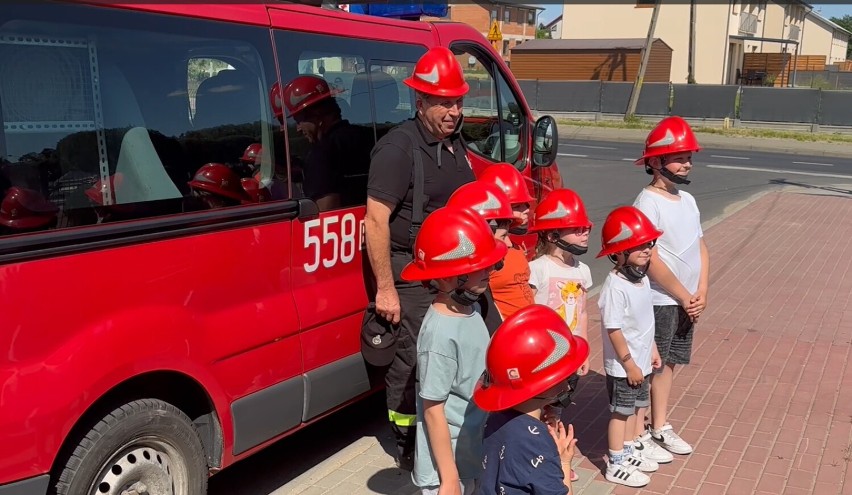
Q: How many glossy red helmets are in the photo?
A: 8